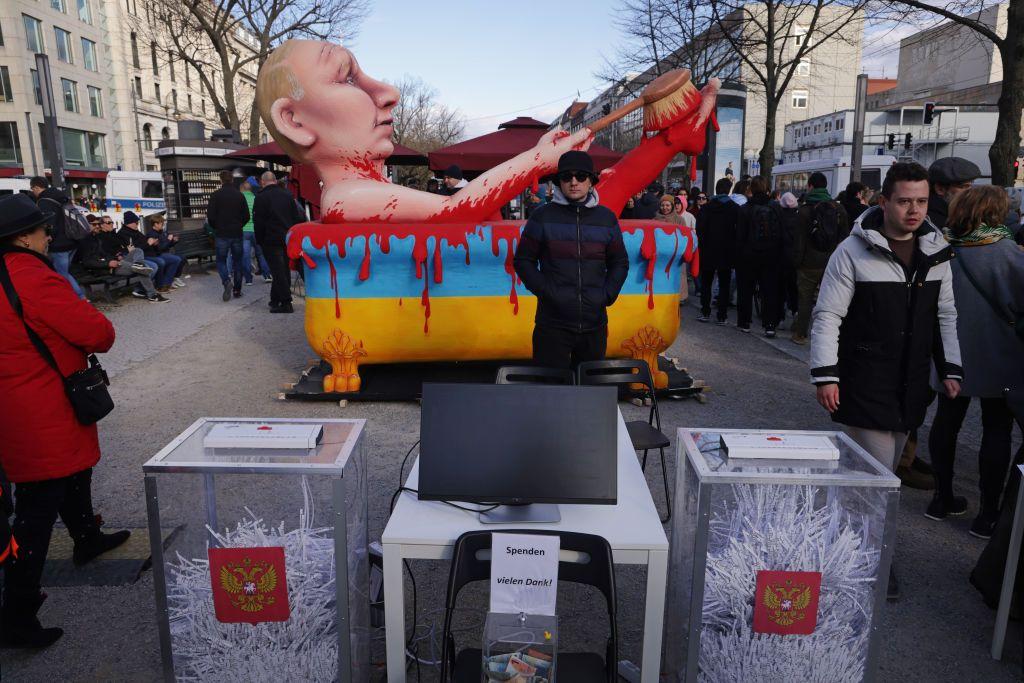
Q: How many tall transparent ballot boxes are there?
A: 2